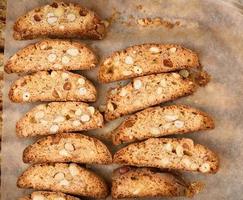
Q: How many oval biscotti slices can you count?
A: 12